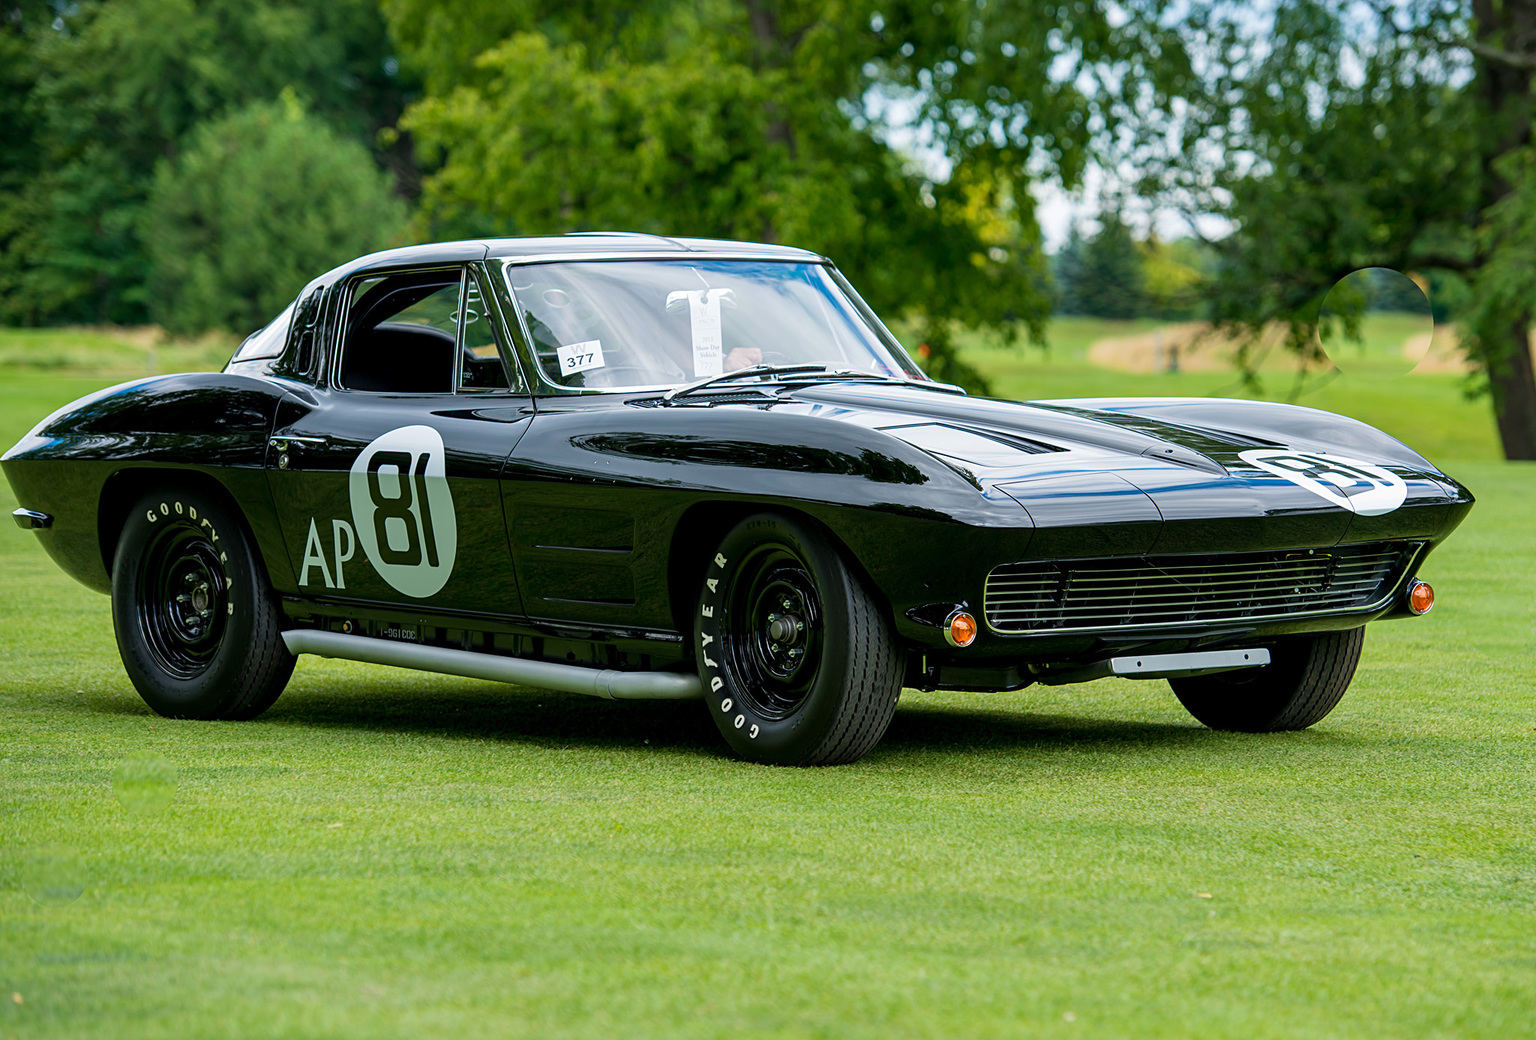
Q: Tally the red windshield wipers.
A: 0